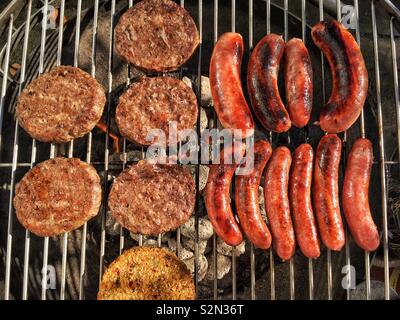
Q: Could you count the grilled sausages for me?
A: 10